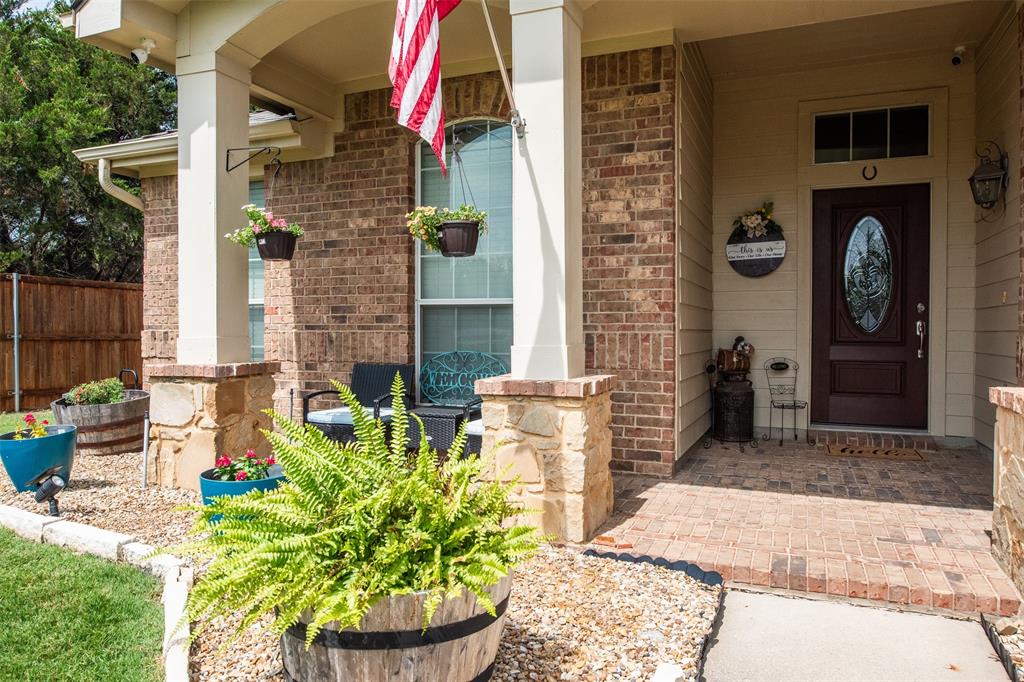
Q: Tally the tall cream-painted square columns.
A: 2